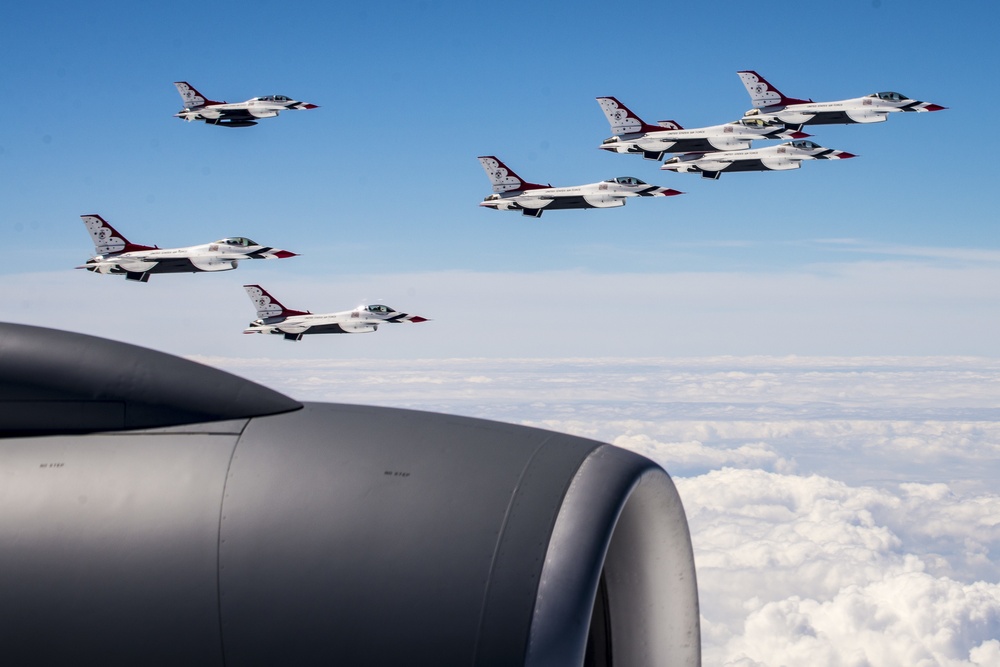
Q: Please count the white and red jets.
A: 7